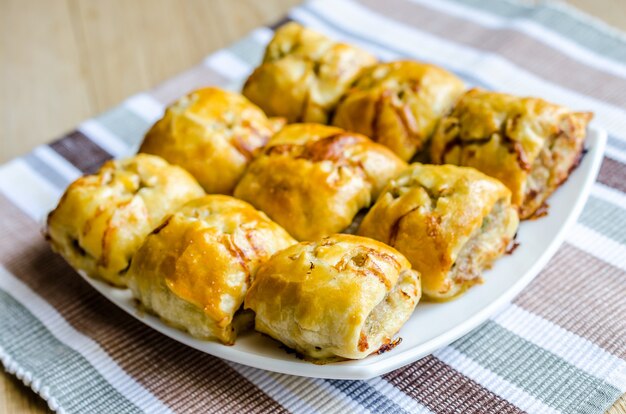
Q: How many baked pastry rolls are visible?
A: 9